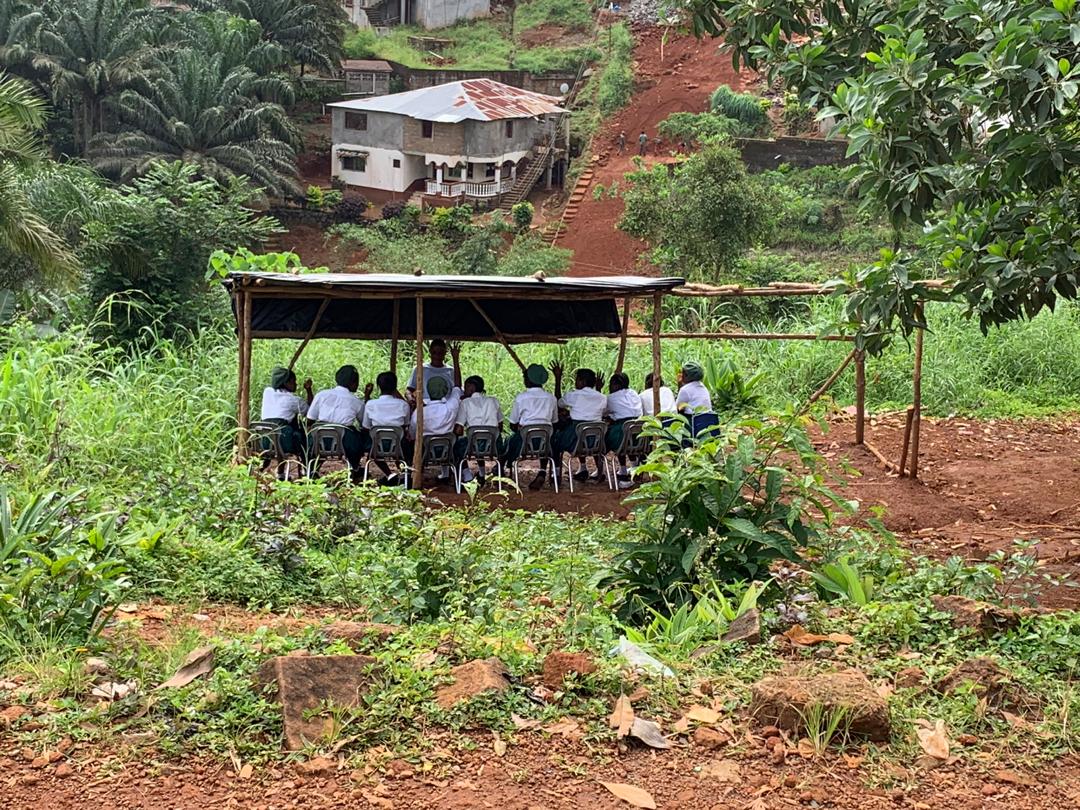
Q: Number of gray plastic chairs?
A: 8